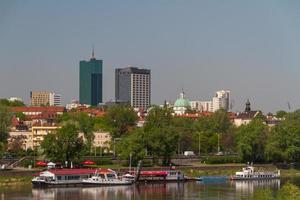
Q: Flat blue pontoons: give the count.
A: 1